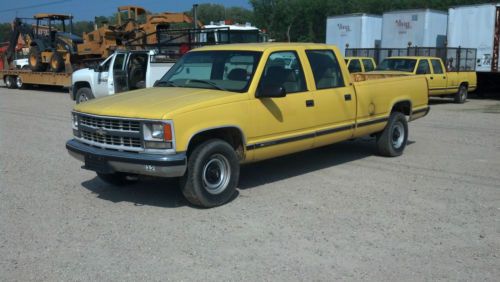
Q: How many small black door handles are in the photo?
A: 4